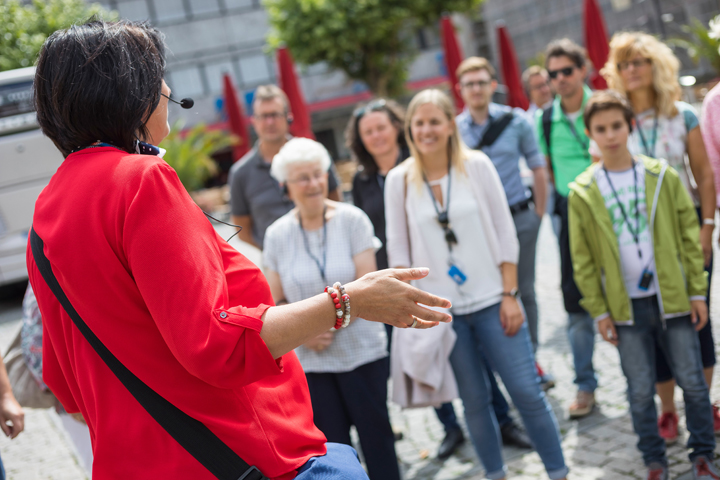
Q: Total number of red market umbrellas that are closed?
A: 5